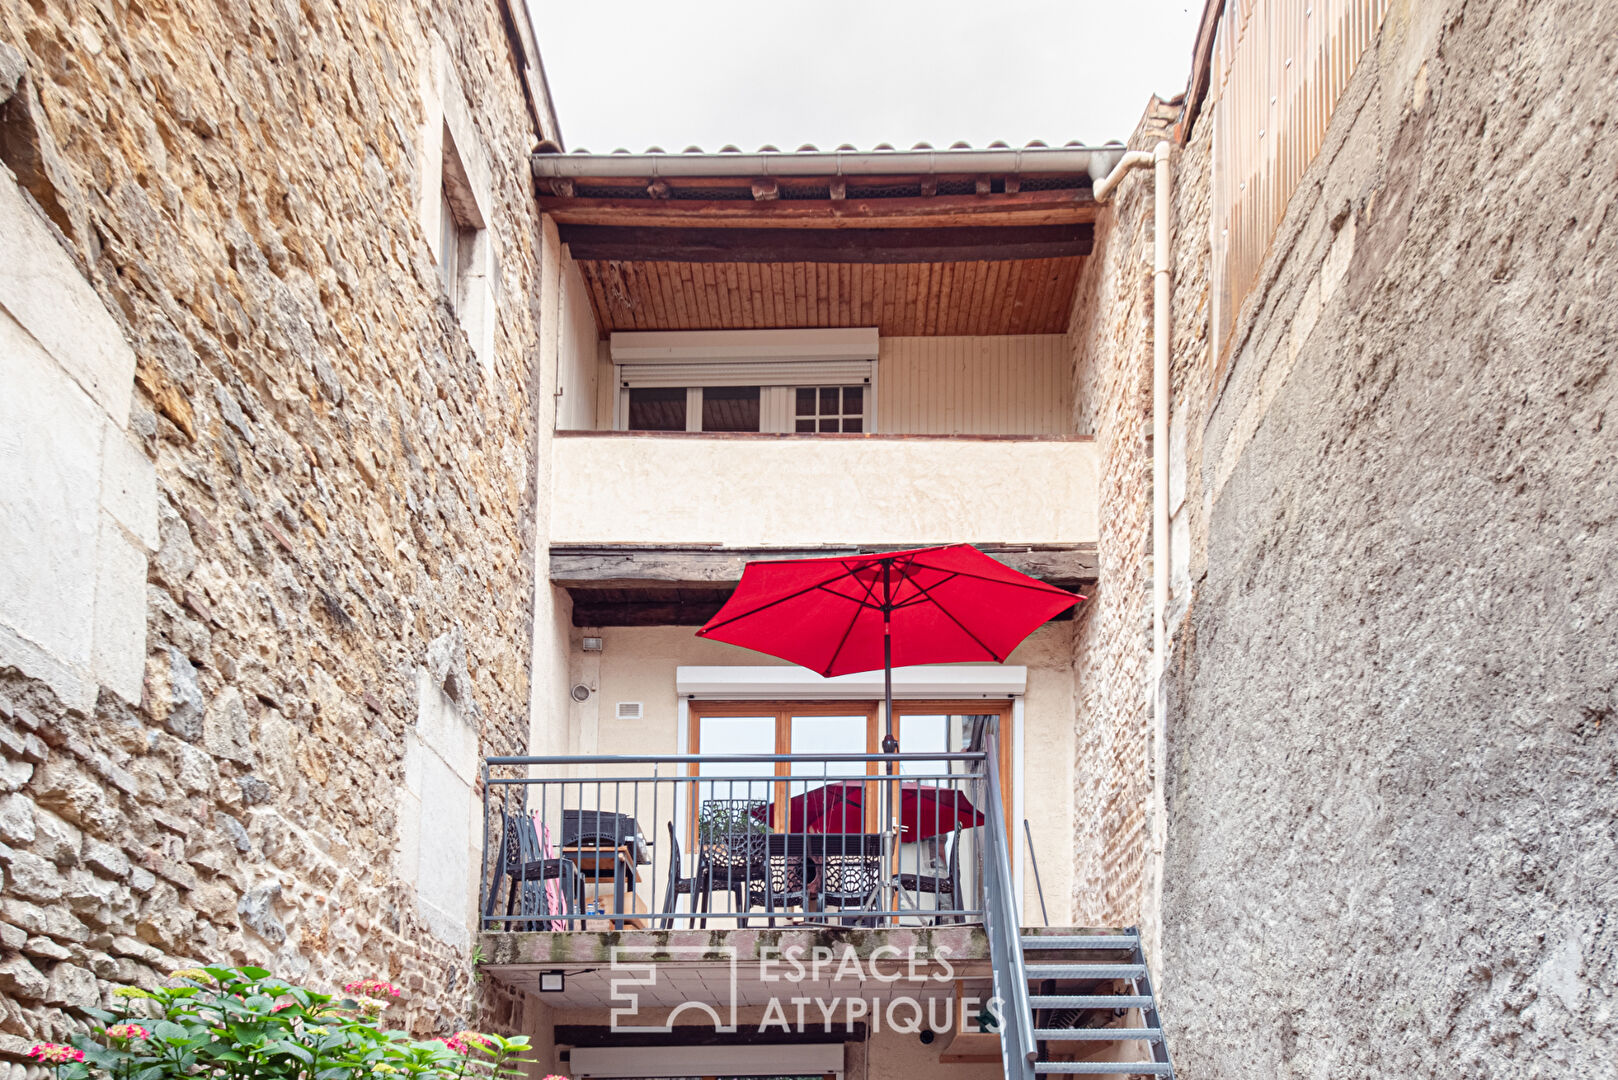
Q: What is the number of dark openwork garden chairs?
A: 6